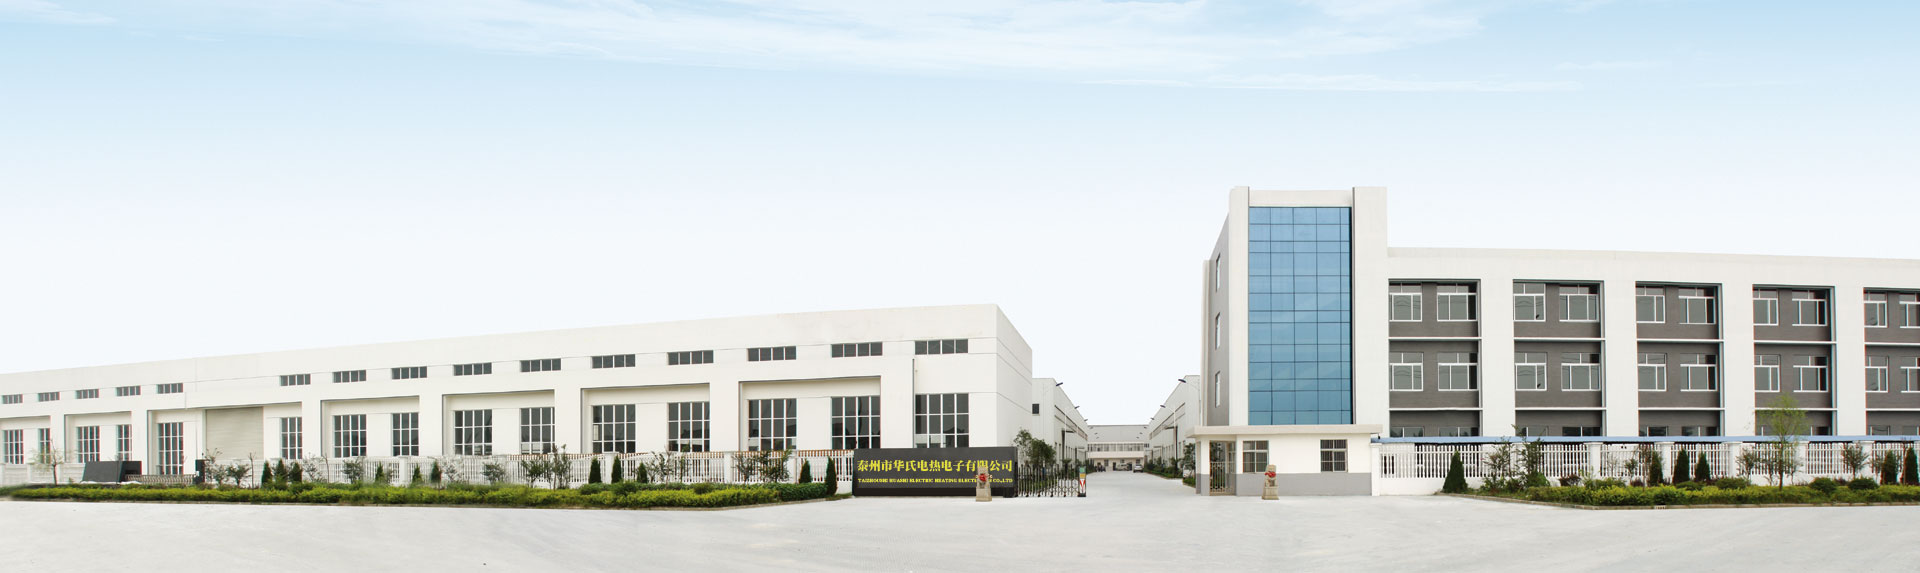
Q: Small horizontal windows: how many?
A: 15